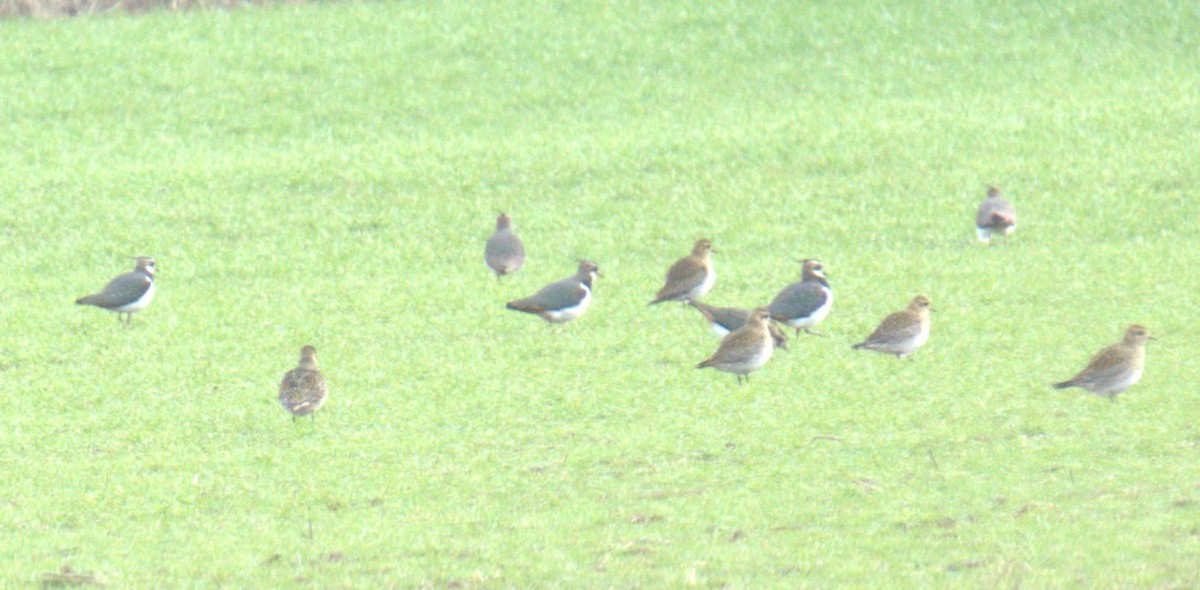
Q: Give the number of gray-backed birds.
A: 6